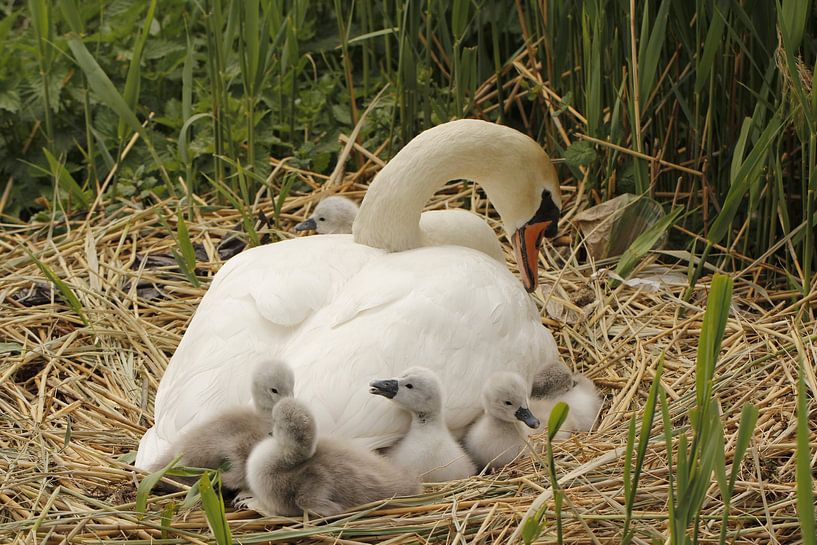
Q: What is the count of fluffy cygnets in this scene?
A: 6